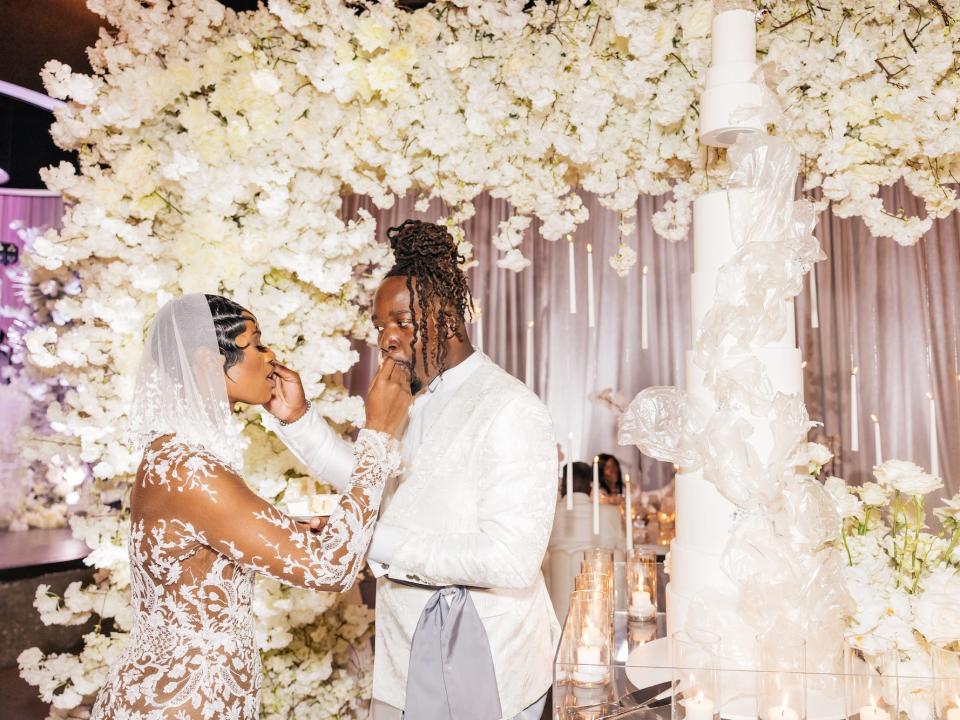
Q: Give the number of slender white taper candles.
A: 12